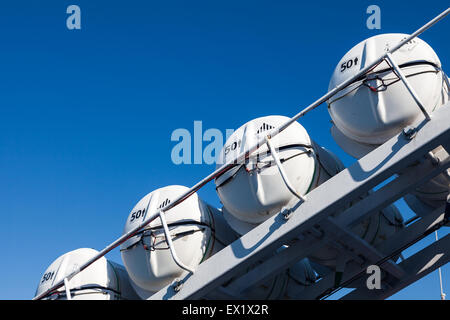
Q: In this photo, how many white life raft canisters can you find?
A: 4